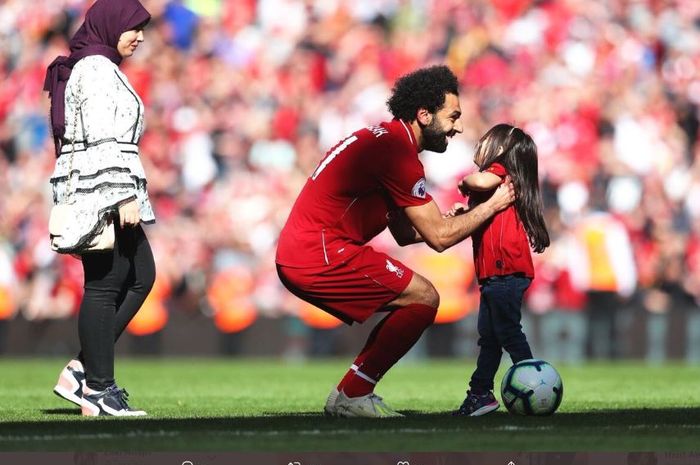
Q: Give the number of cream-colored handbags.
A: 1